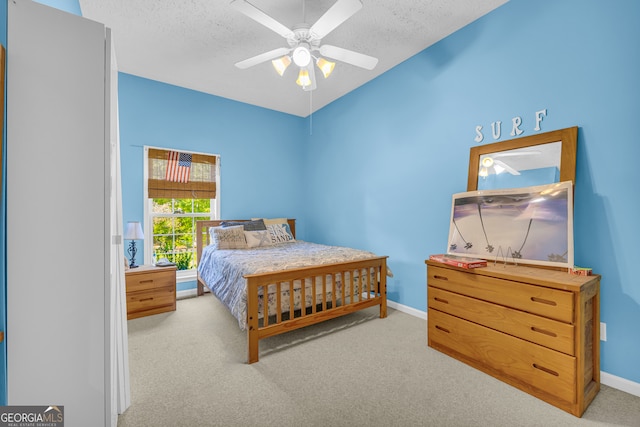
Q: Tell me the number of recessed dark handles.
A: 8